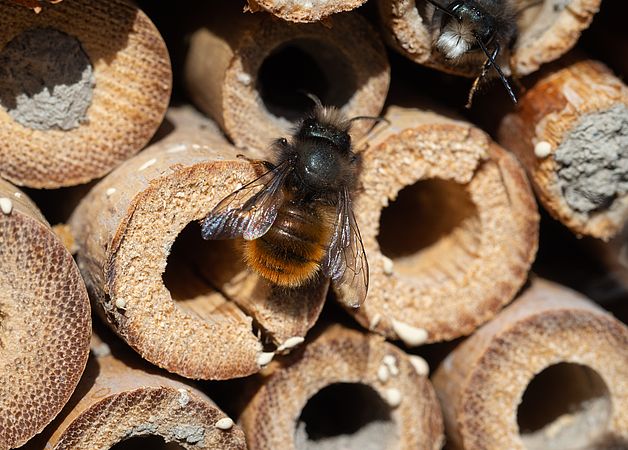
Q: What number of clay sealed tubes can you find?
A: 2